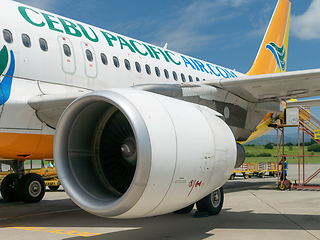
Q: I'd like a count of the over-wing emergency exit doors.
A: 2